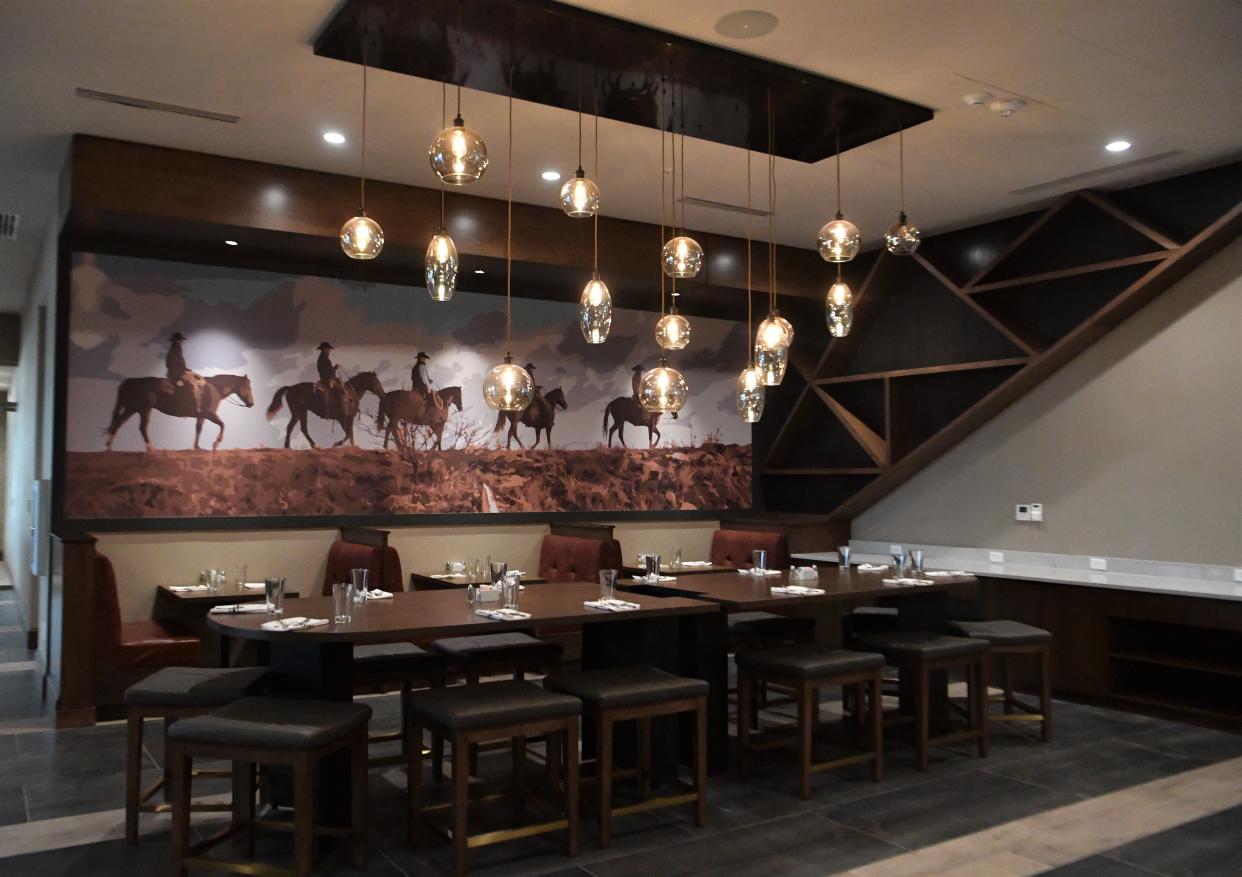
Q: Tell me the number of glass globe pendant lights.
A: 15